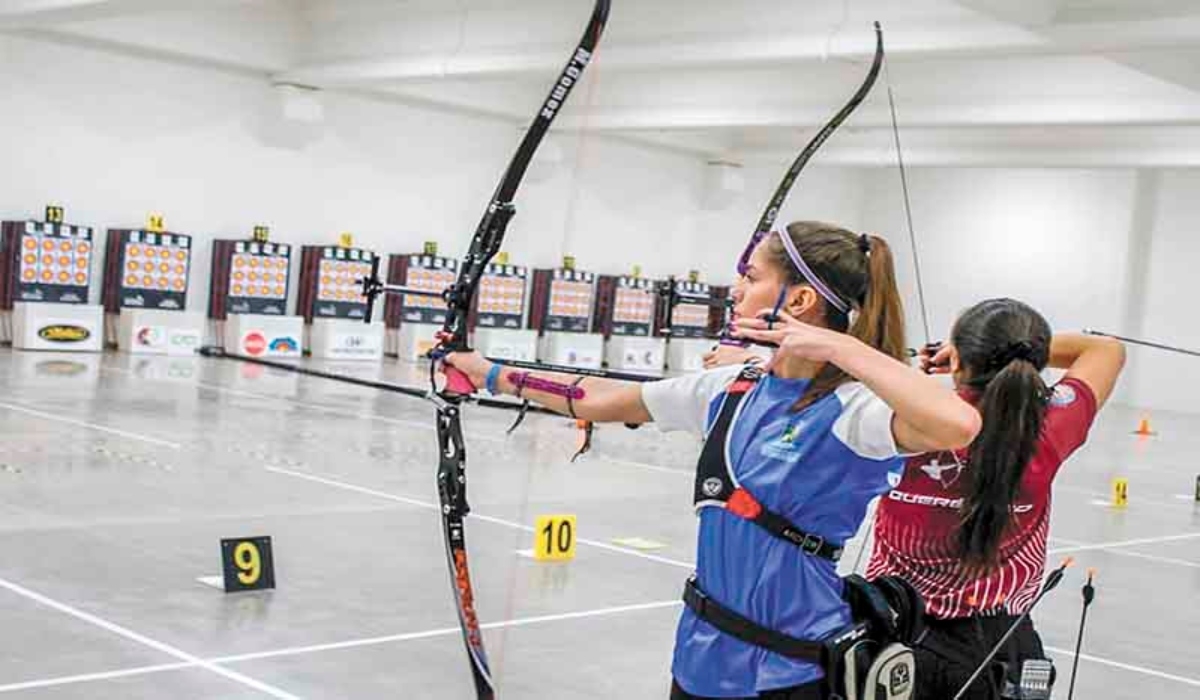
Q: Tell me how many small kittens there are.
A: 0